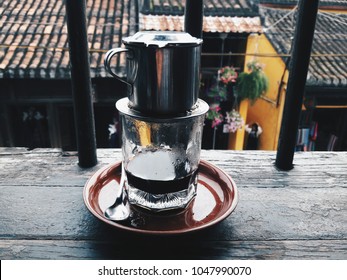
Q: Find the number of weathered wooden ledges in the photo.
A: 1